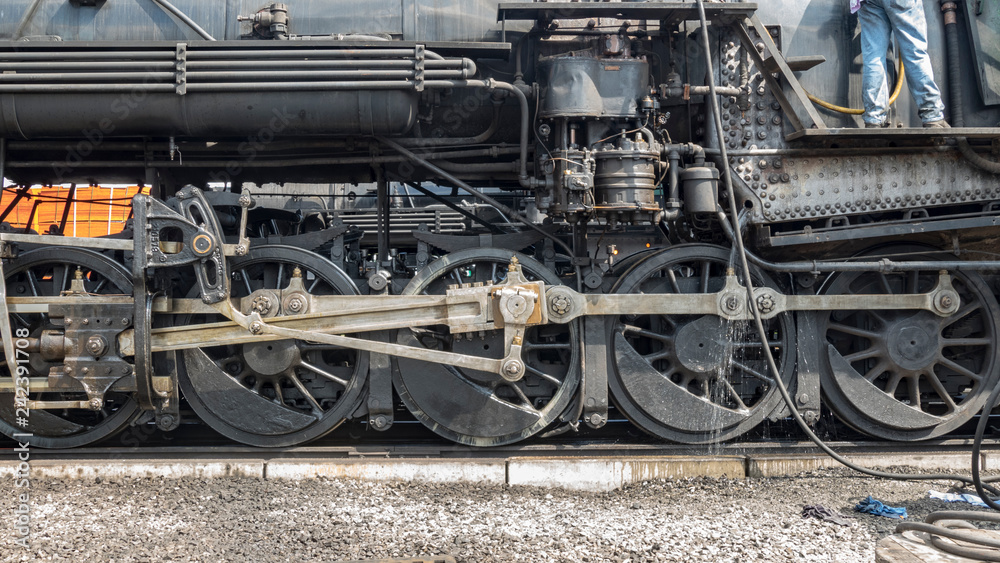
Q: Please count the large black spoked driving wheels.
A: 5